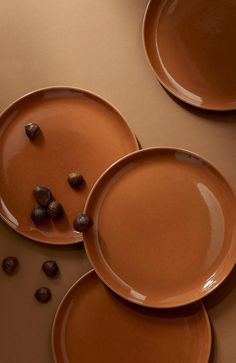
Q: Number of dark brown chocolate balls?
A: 9